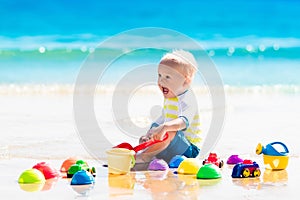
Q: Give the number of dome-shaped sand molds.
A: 9